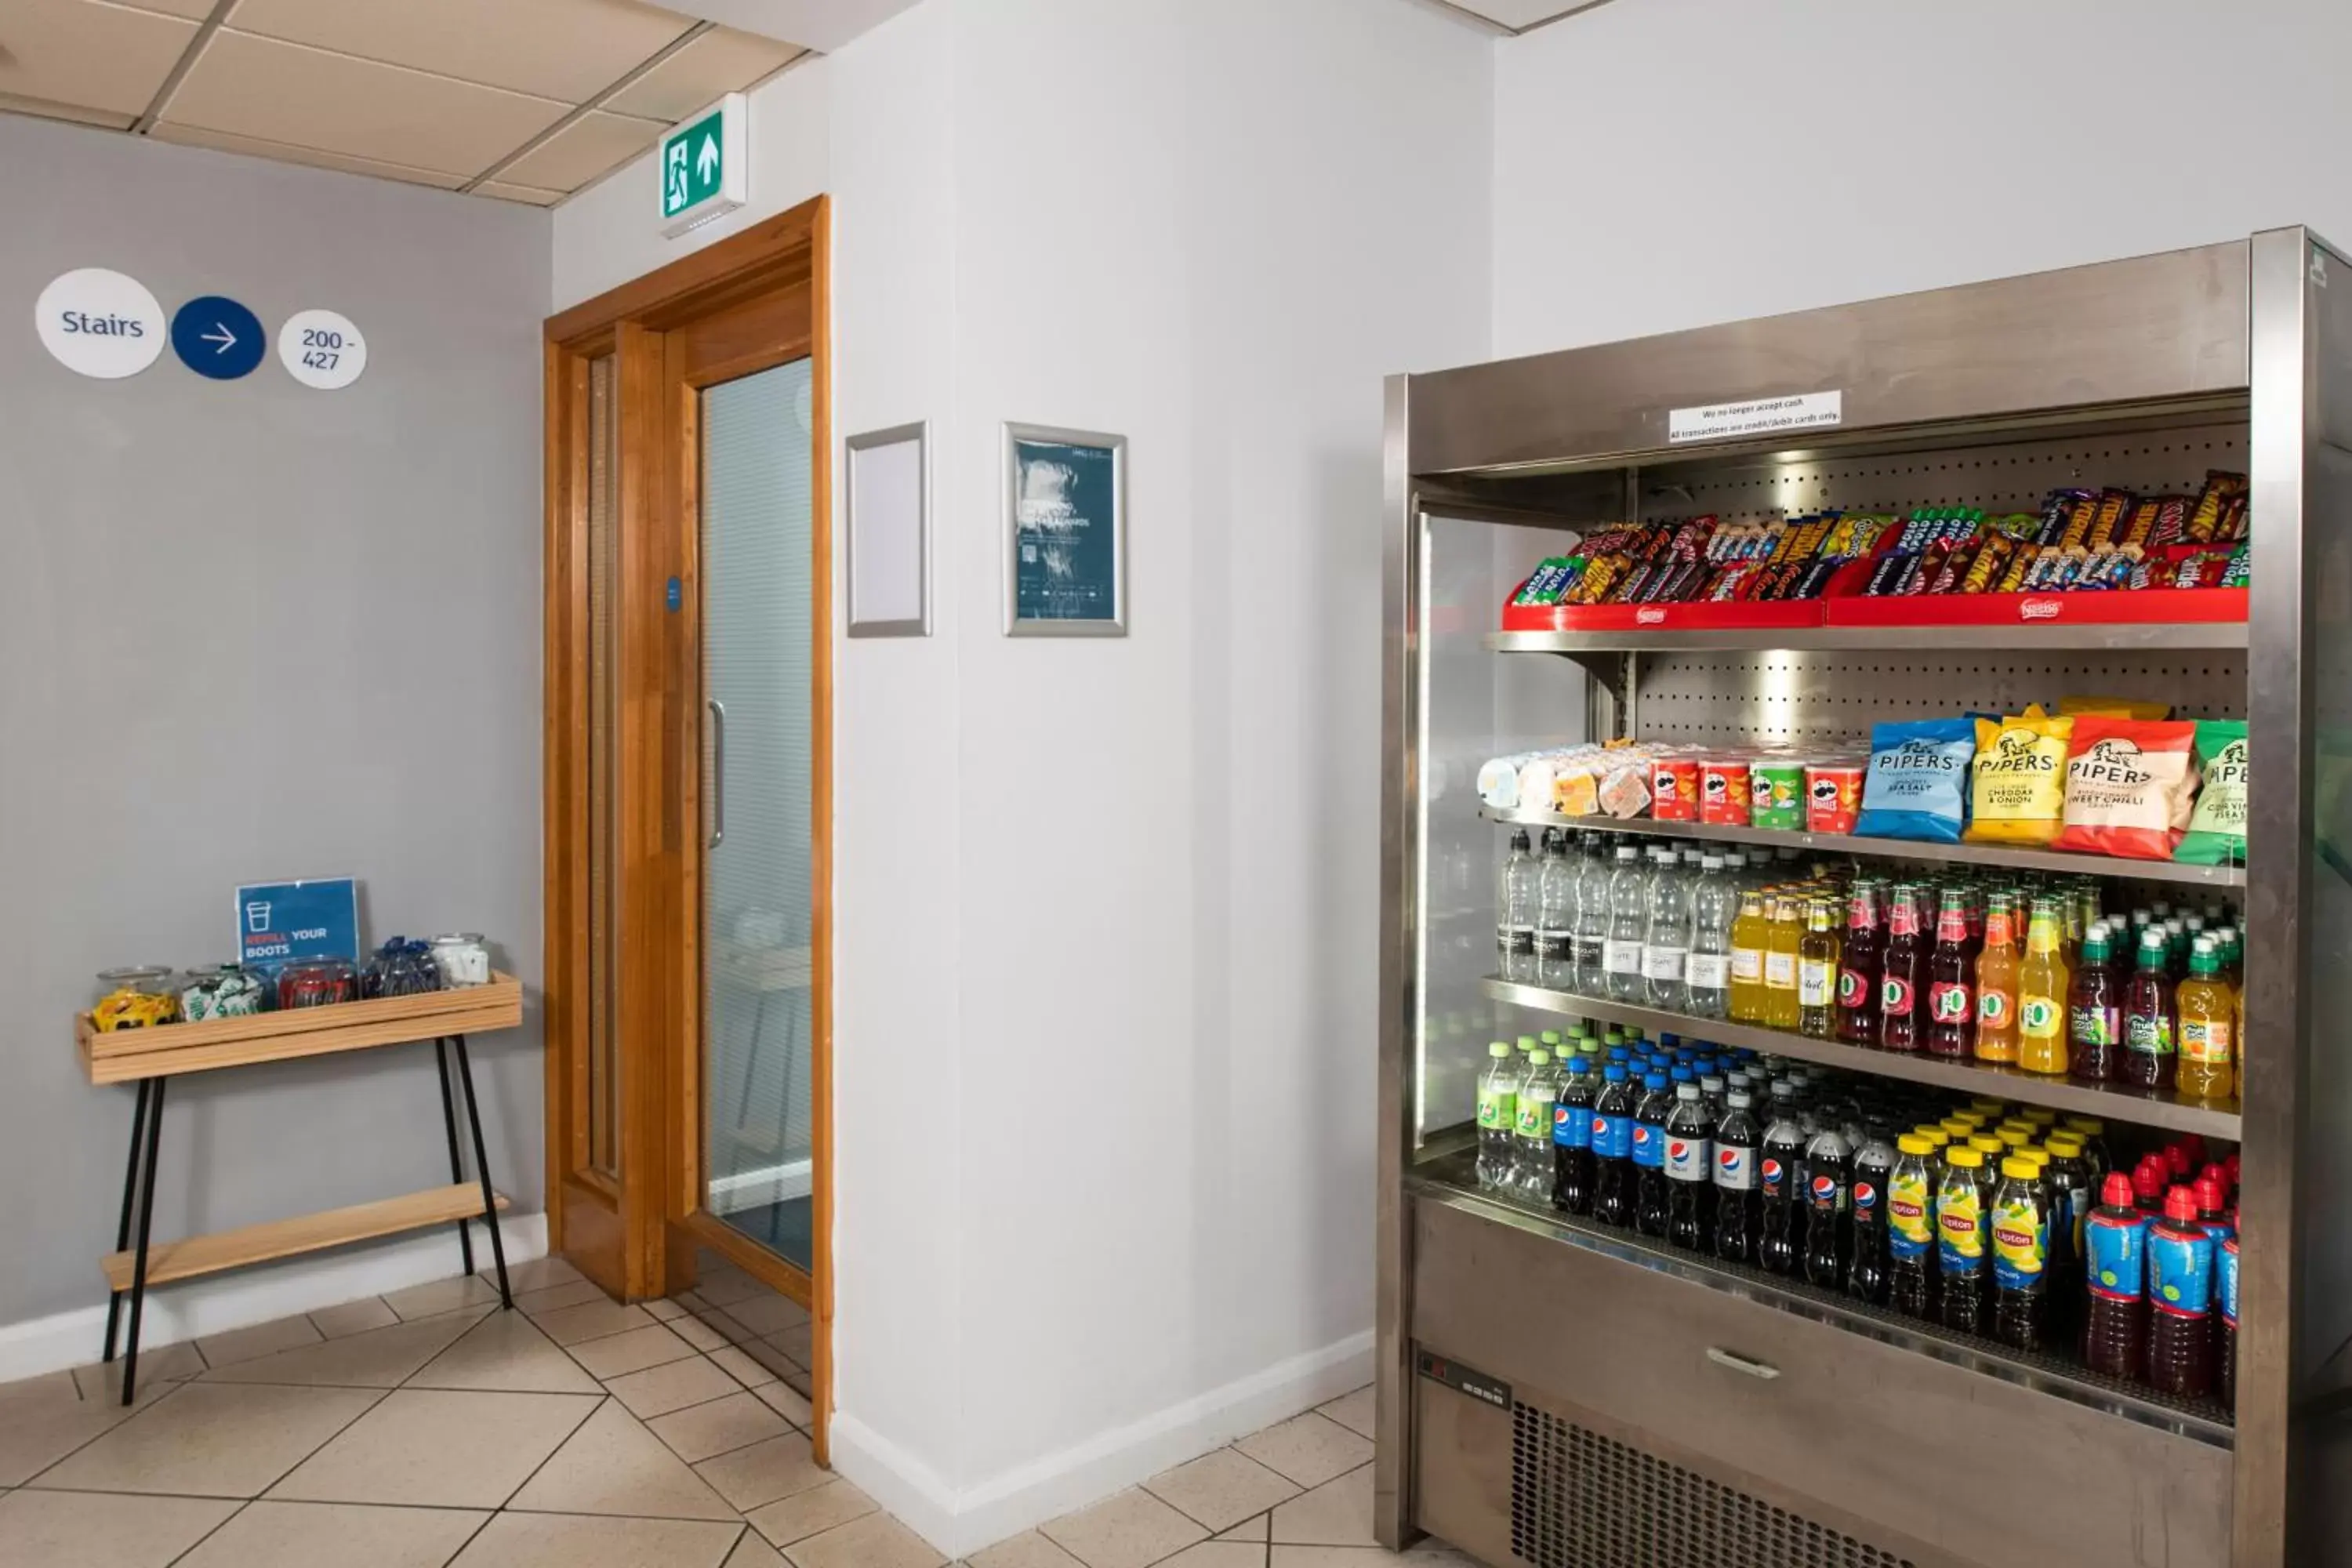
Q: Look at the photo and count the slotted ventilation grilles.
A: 1